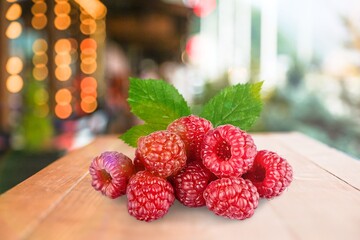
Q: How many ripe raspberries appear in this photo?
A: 8